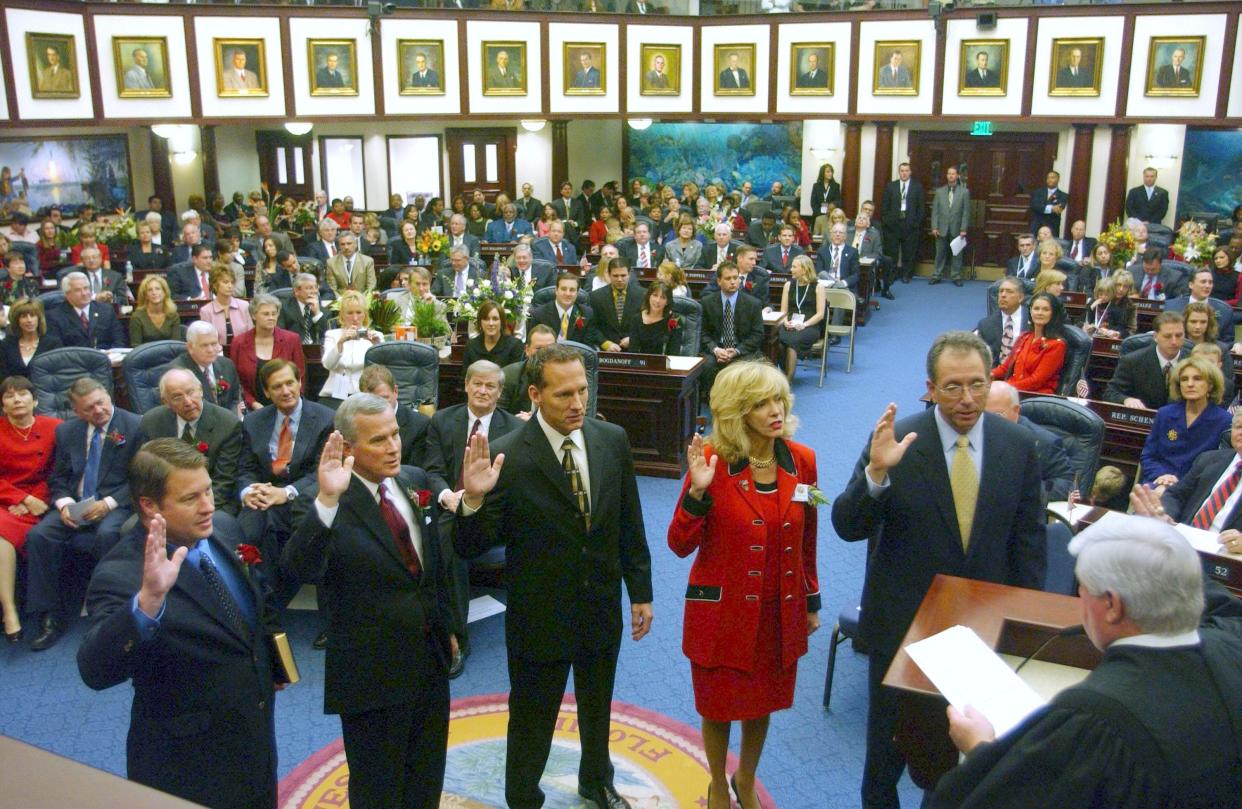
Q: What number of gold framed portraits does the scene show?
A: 14